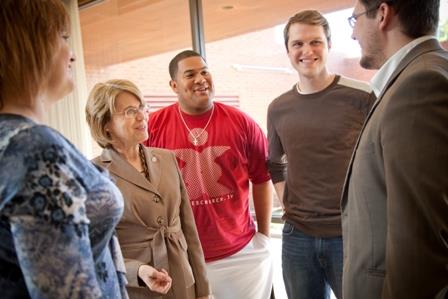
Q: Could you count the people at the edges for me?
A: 2